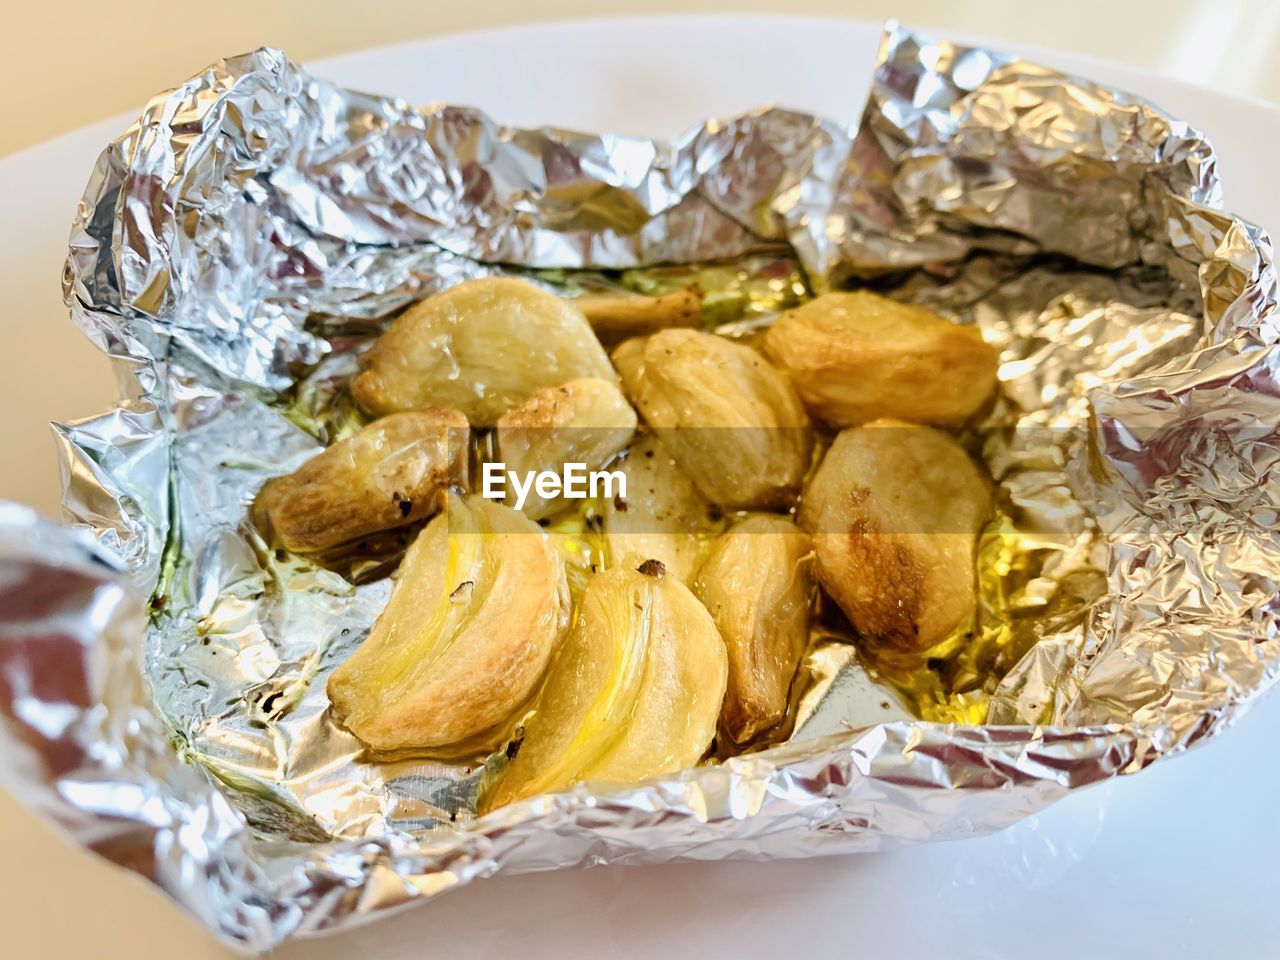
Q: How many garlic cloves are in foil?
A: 11